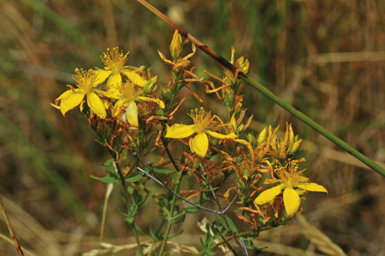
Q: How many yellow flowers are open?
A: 5